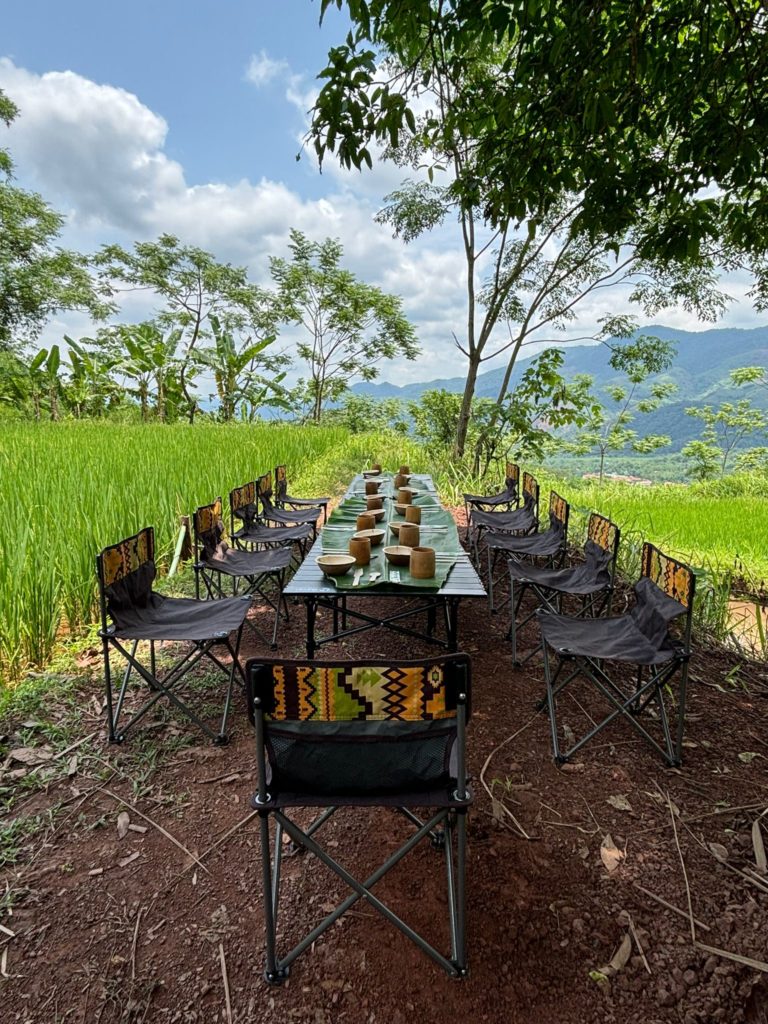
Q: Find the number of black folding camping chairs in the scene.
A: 11